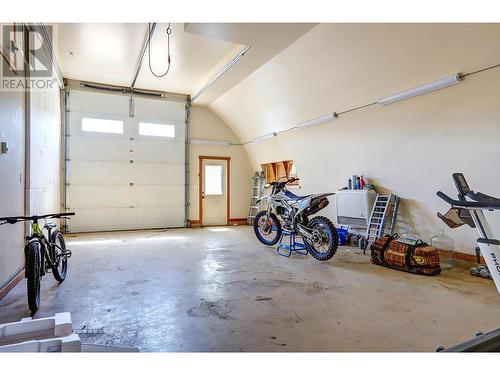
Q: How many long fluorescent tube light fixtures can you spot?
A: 4